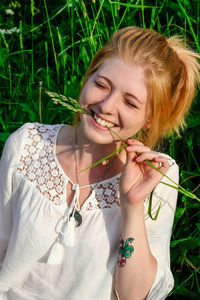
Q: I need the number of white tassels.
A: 2